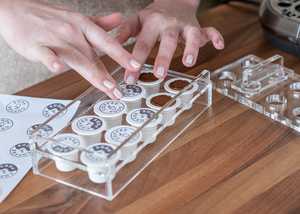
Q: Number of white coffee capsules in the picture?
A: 10